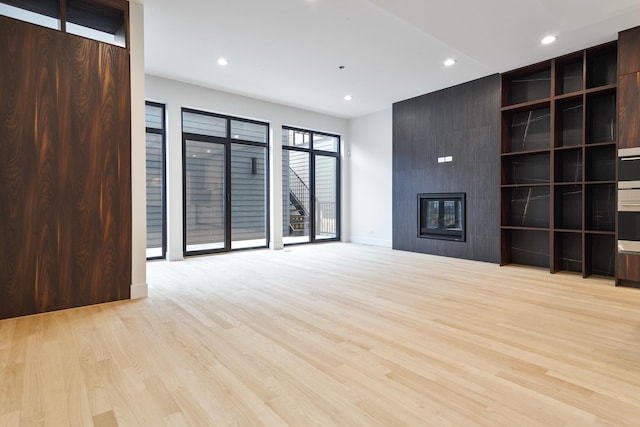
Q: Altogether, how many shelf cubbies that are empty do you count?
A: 15